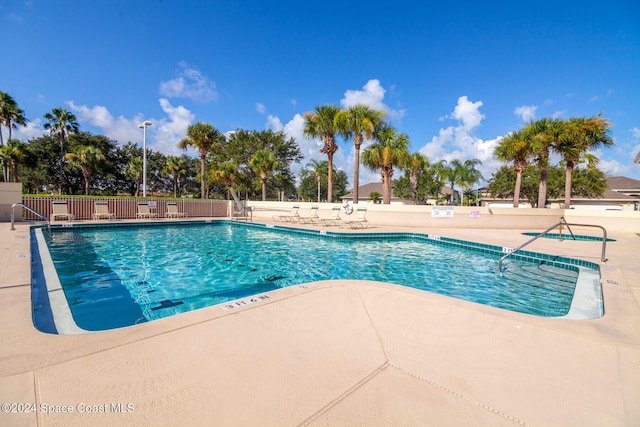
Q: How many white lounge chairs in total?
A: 8